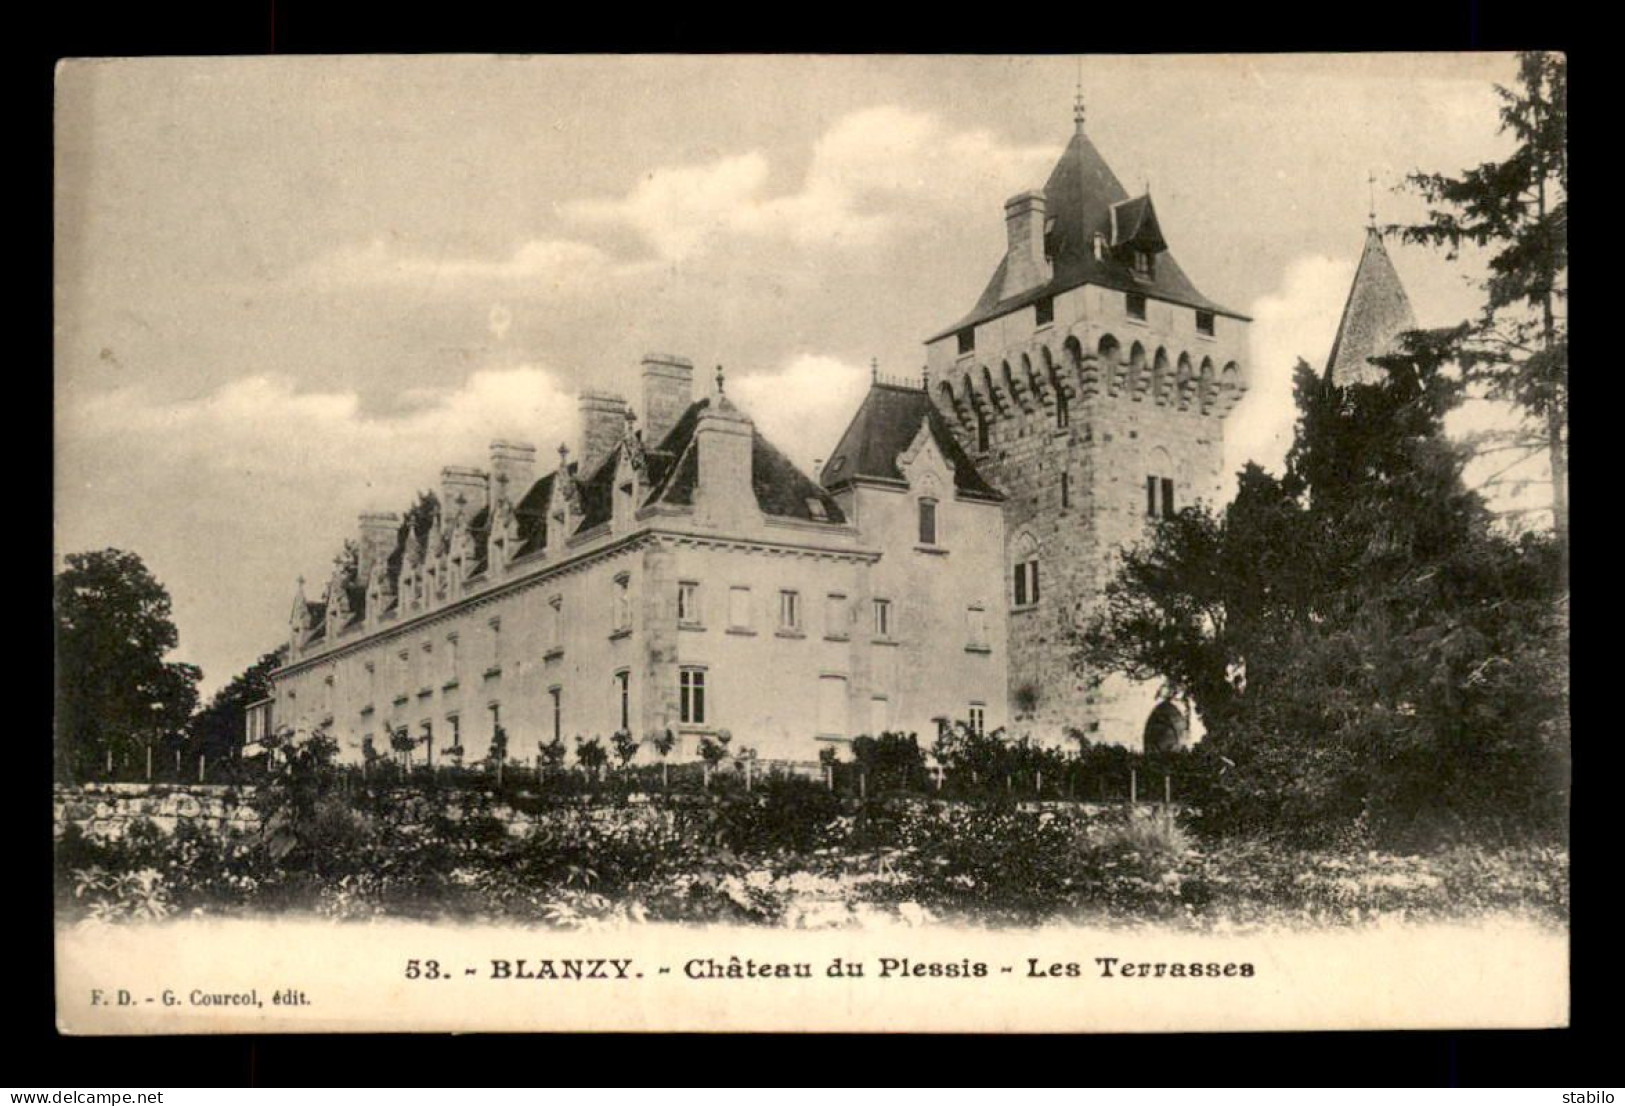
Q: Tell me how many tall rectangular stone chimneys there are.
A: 7